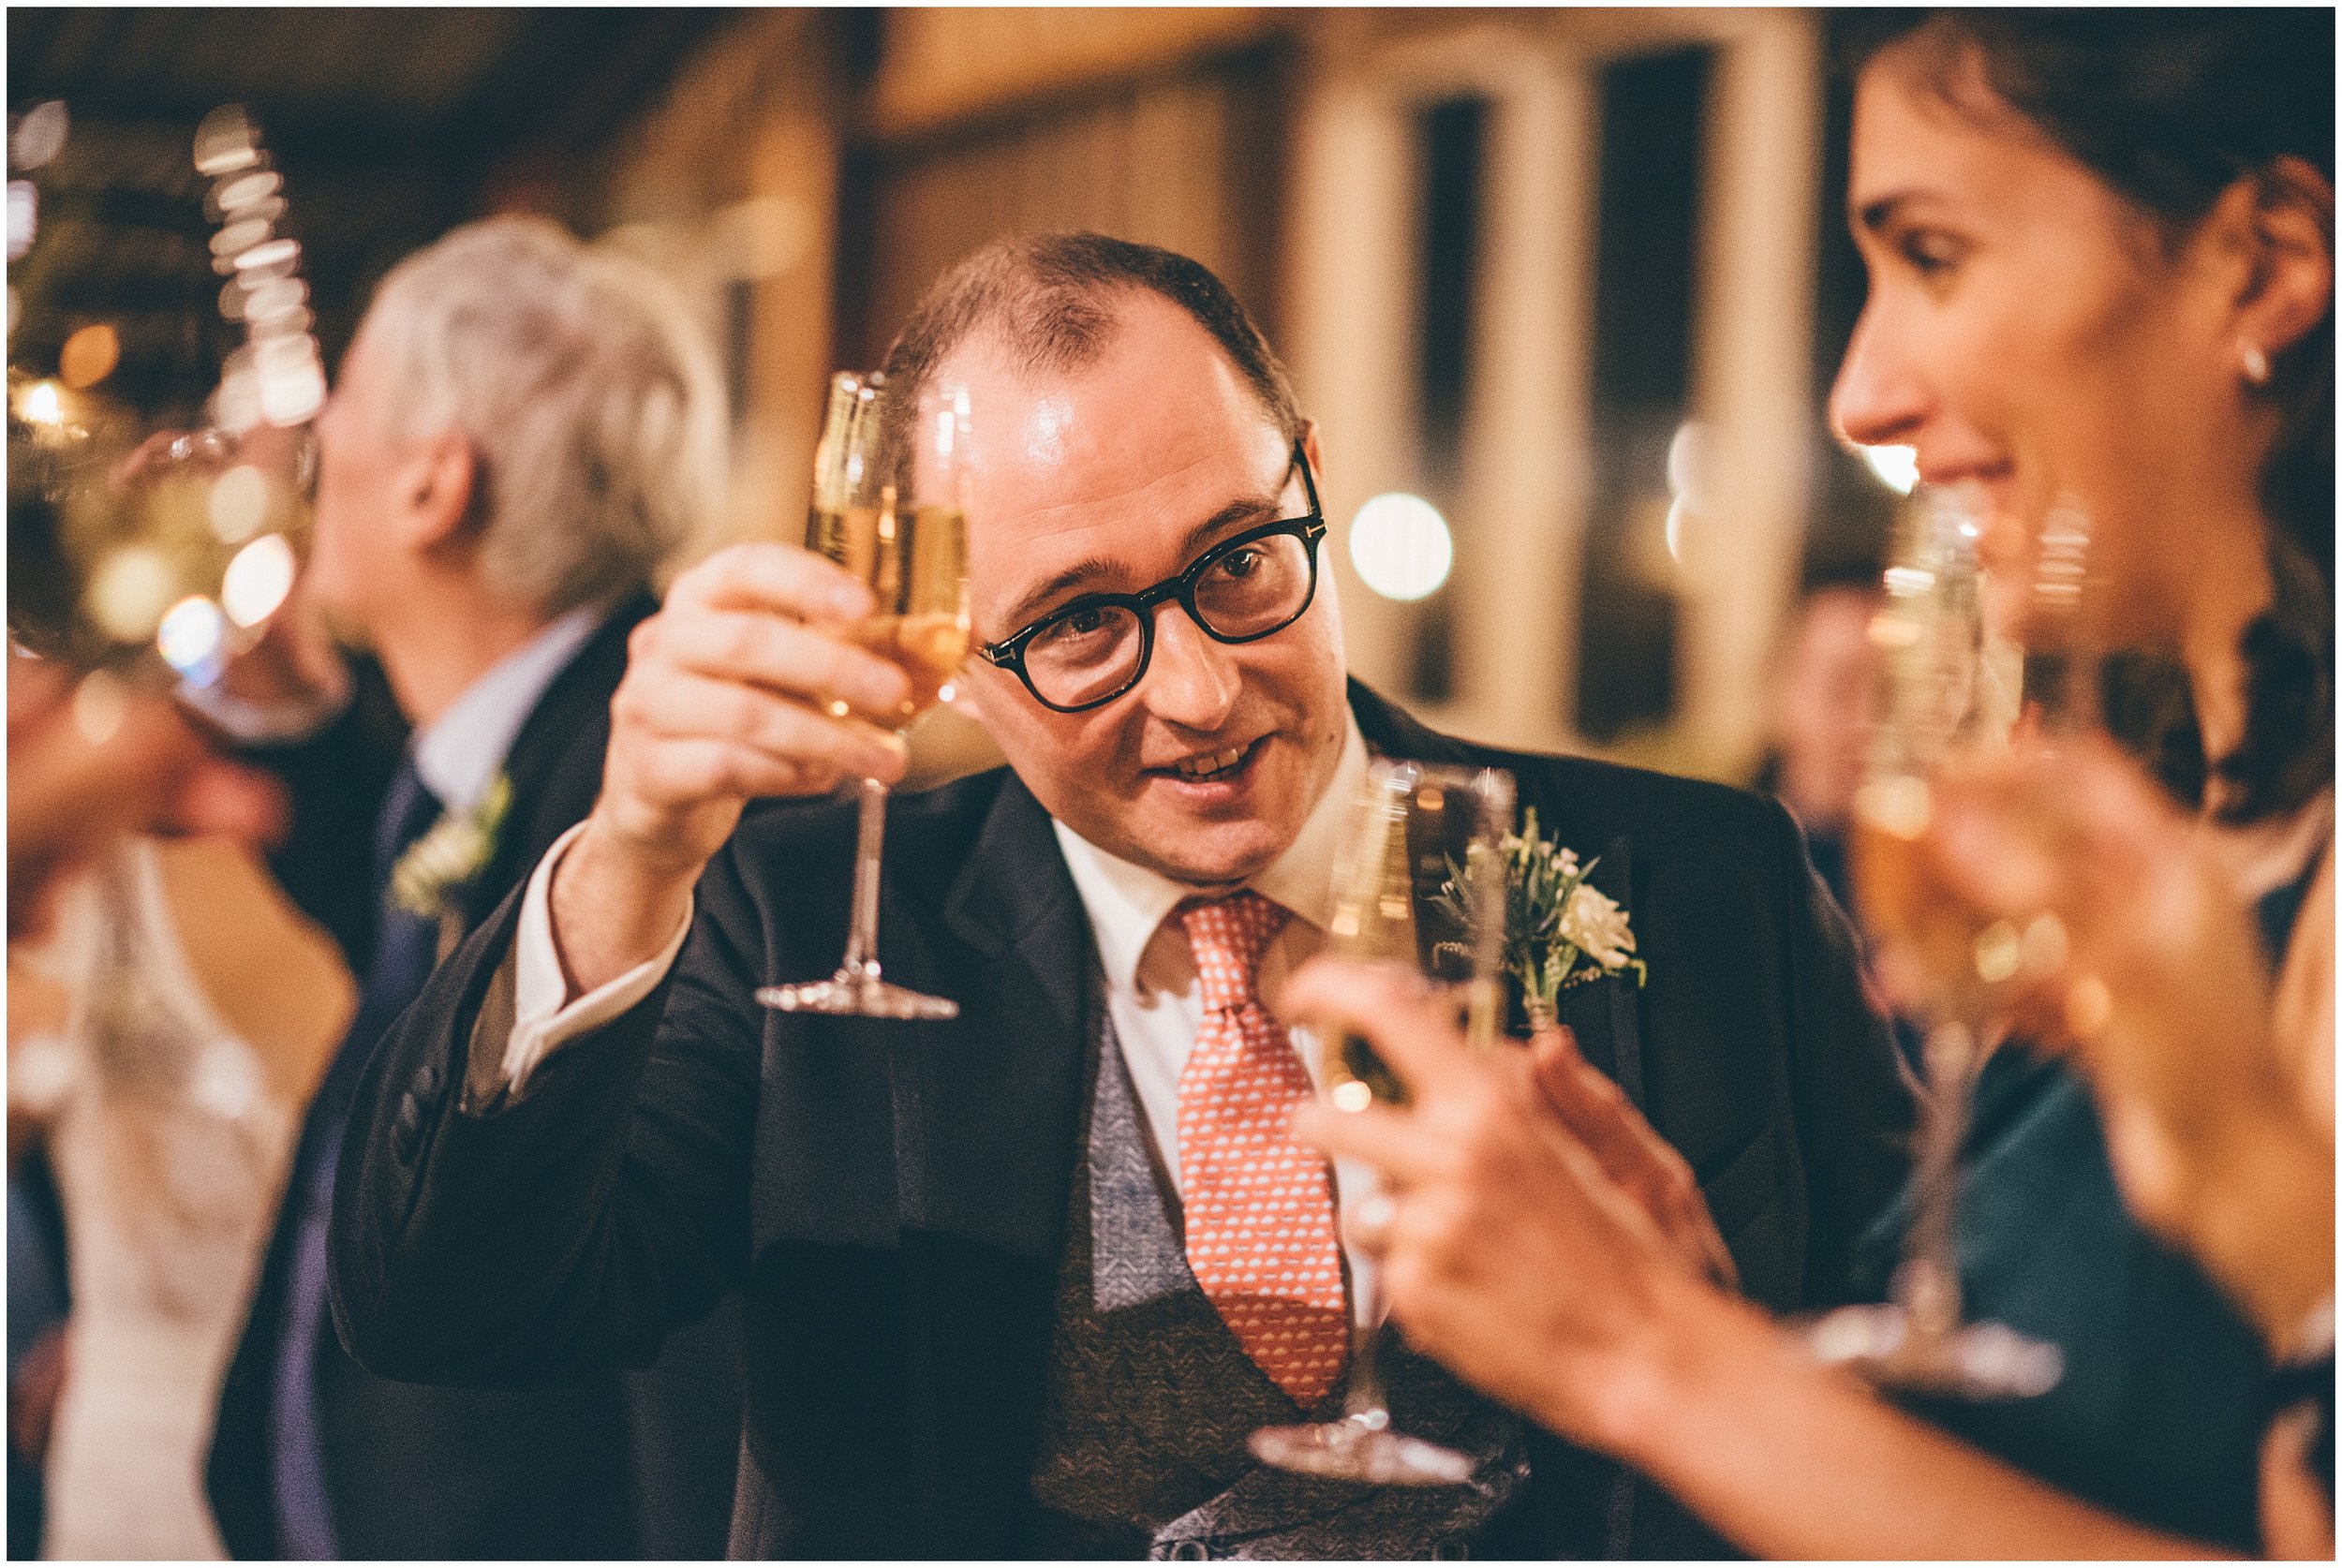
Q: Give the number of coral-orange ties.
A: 1